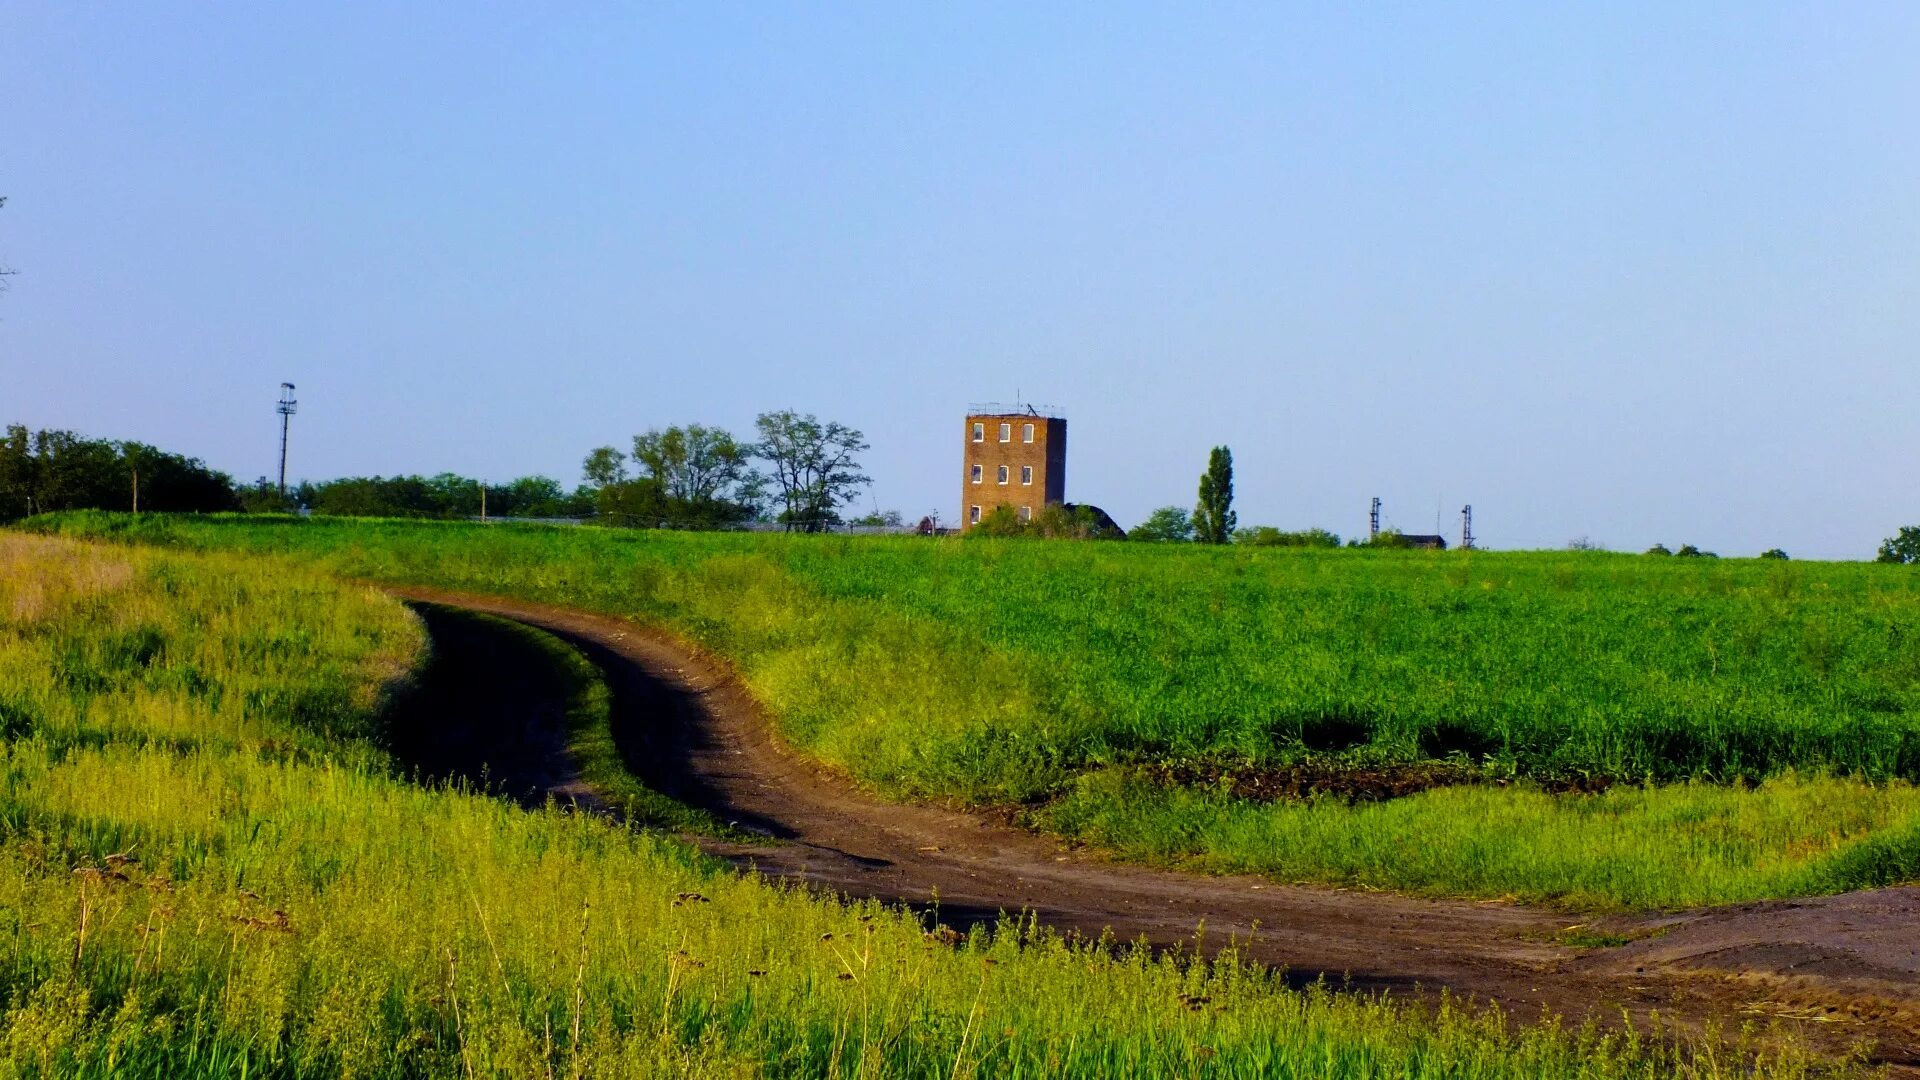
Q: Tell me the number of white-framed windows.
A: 8